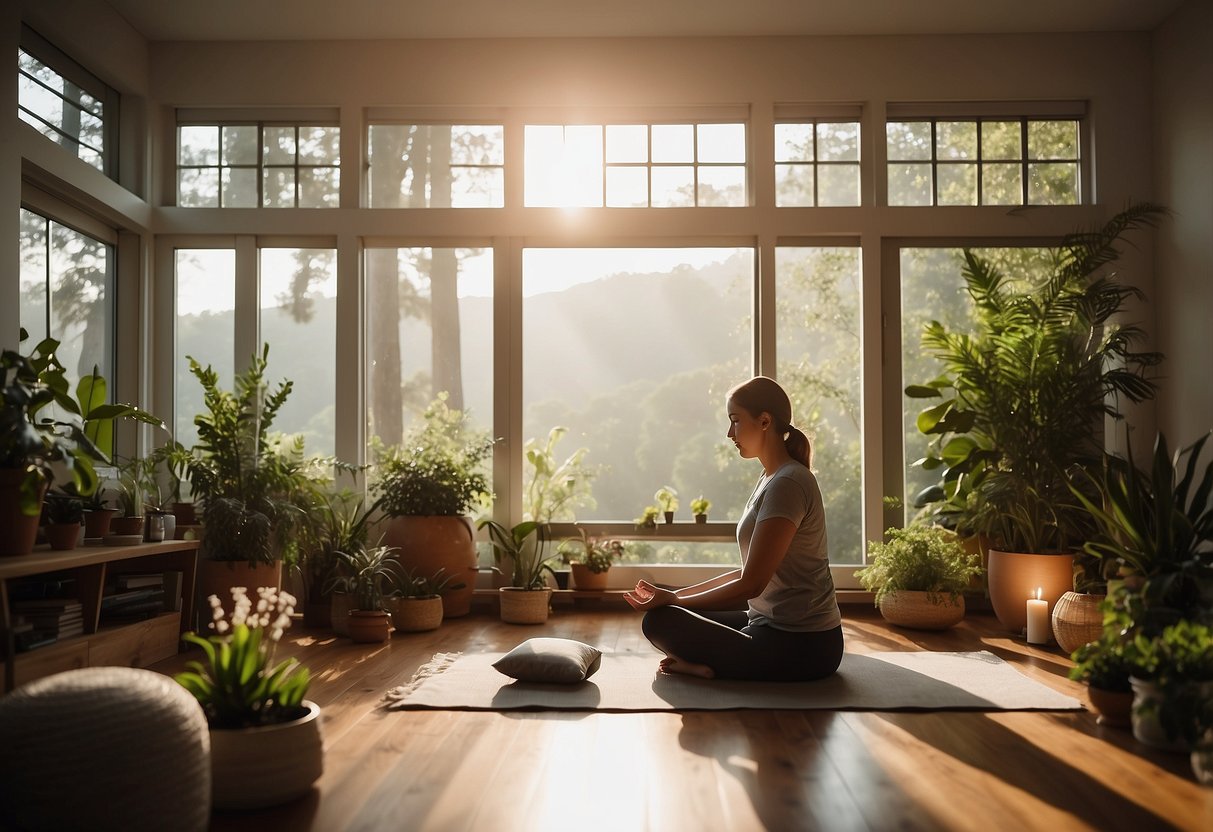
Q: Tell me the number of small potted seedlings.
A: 3